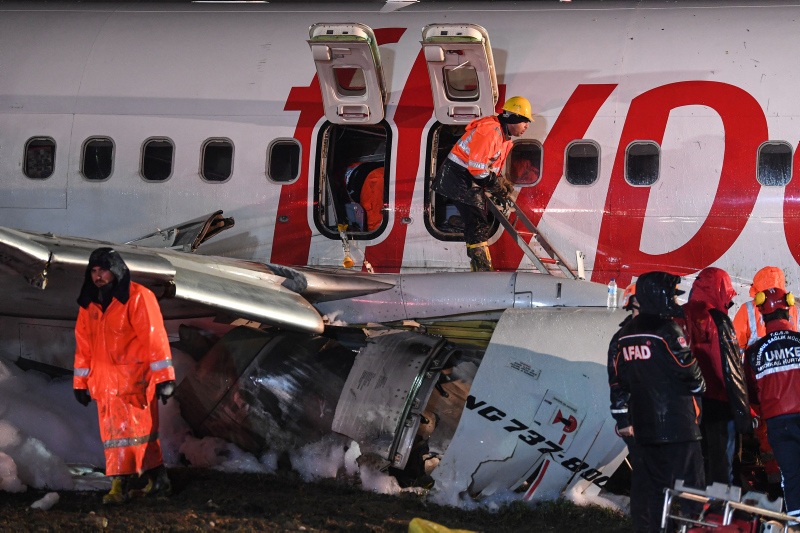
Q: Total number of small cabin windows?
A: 9